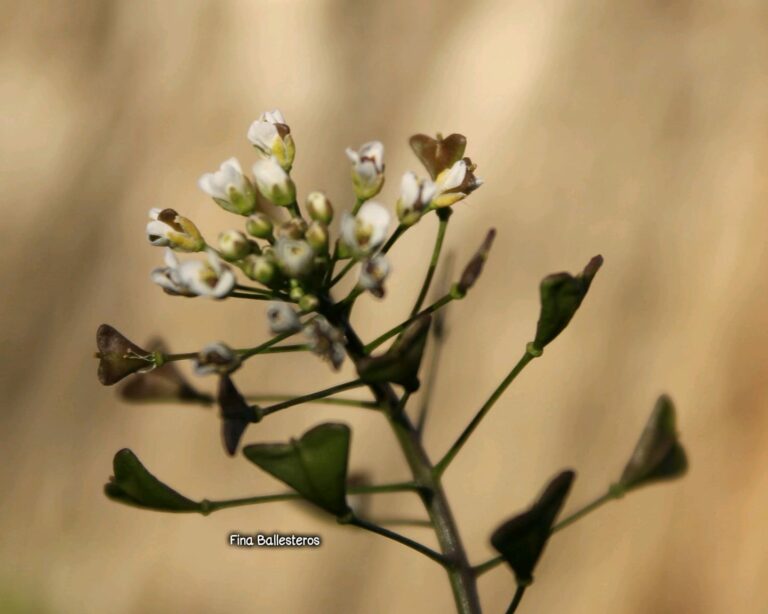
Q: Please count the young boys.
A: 0